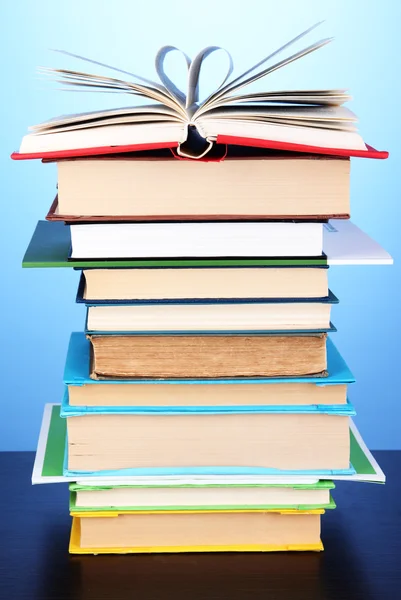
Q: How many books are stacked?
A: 12